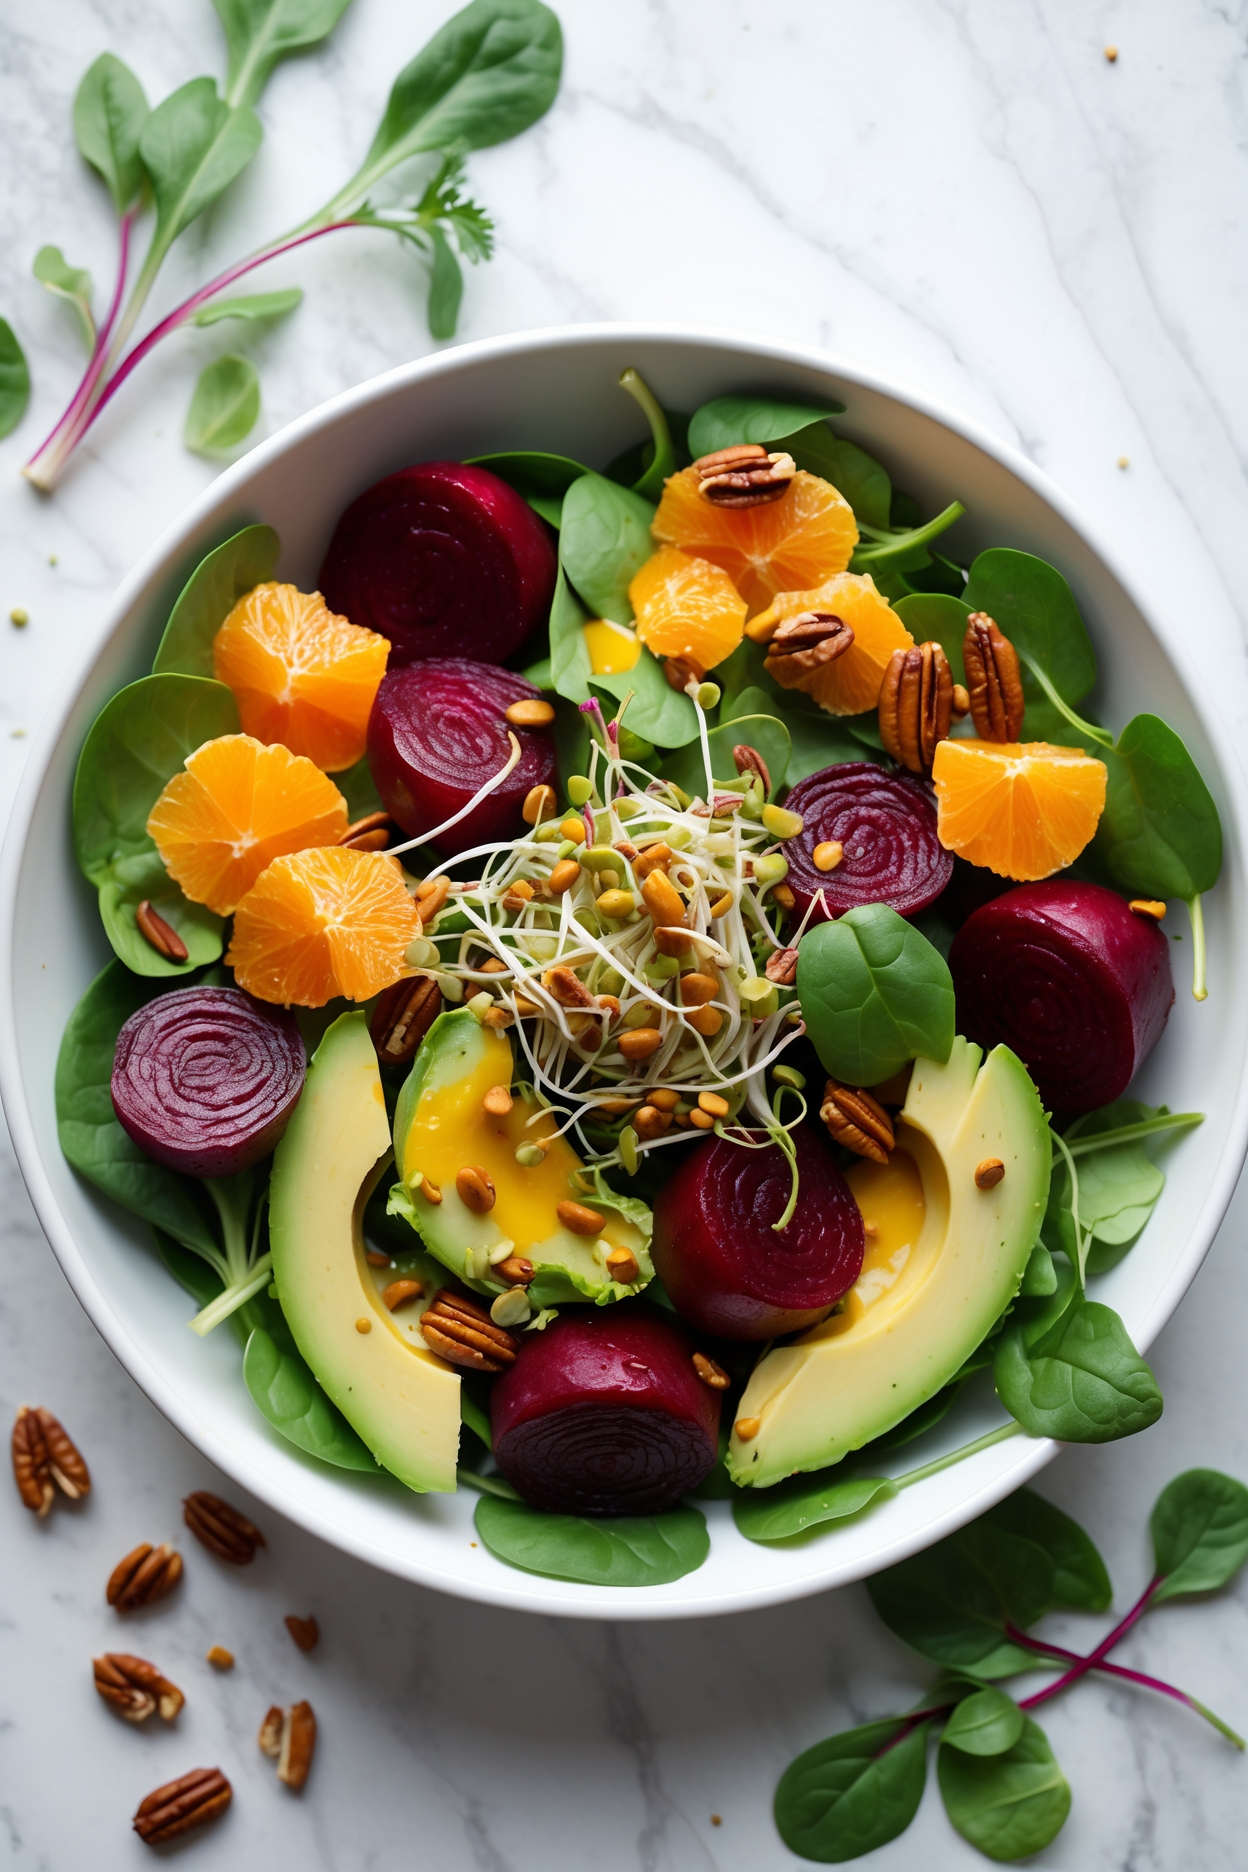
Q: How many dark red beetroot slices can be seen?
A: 7